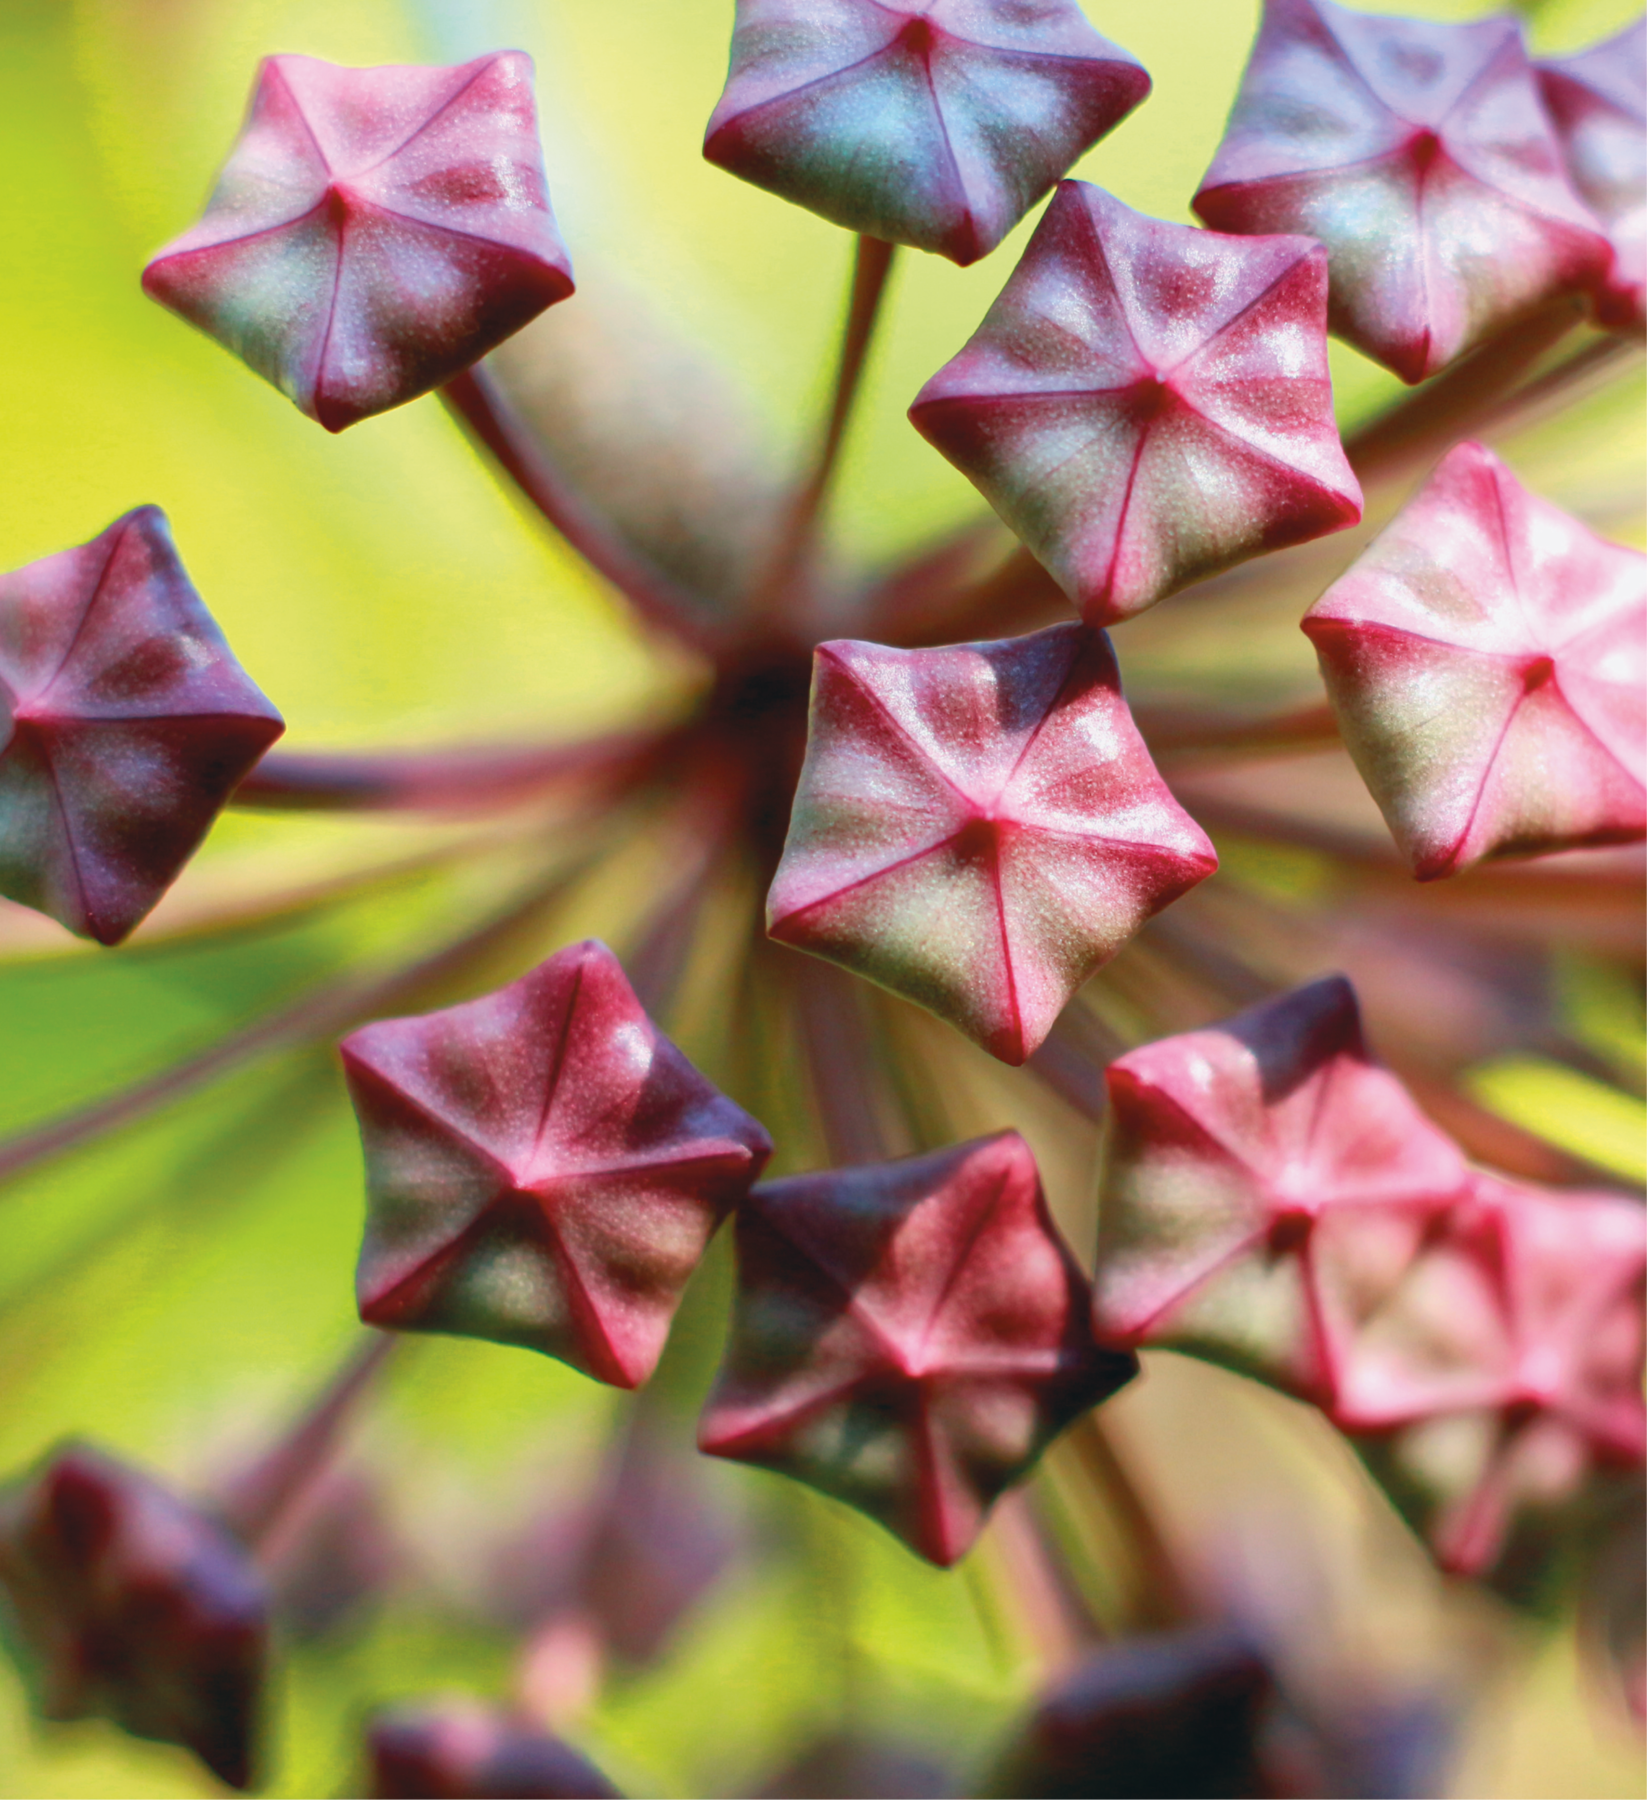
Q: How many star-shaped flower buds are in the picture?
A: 12